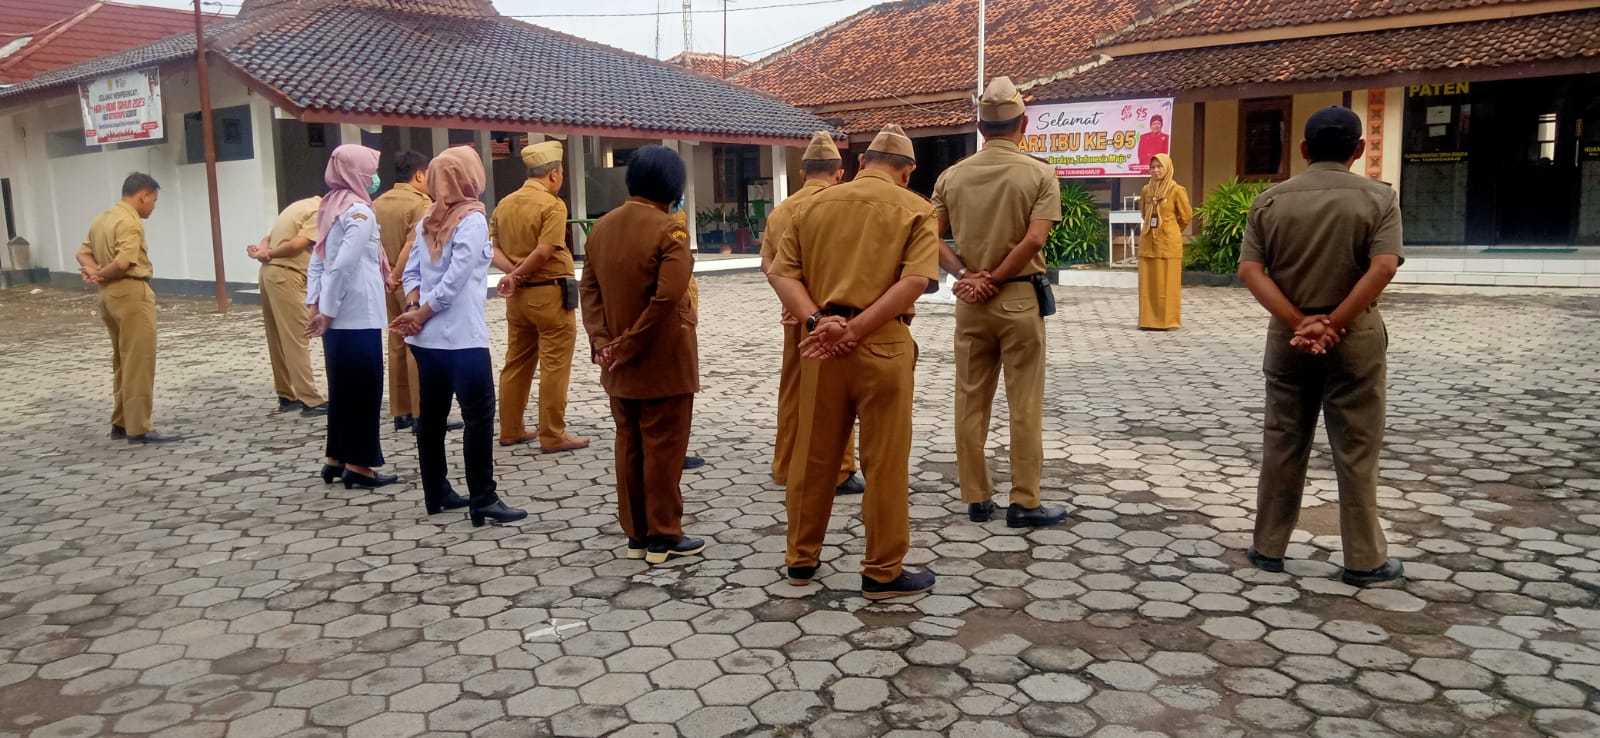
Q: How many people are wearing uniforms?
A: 13